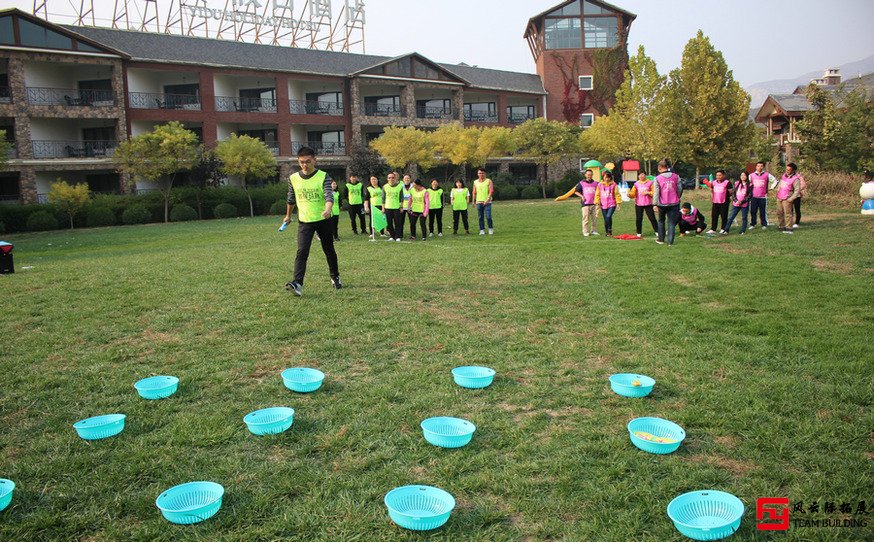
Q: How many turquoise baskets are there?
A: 12